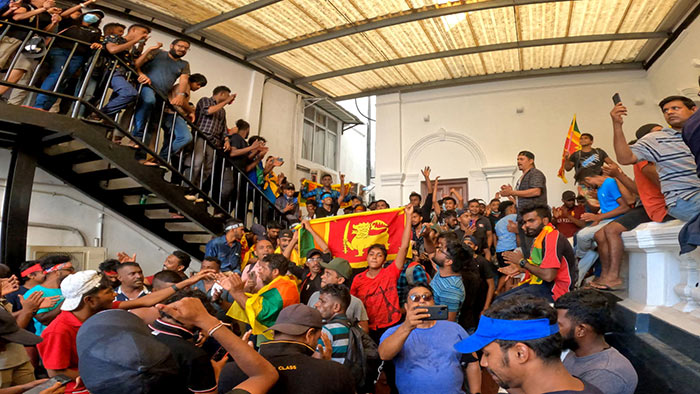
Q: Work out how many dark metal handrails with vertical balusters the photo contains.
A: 1